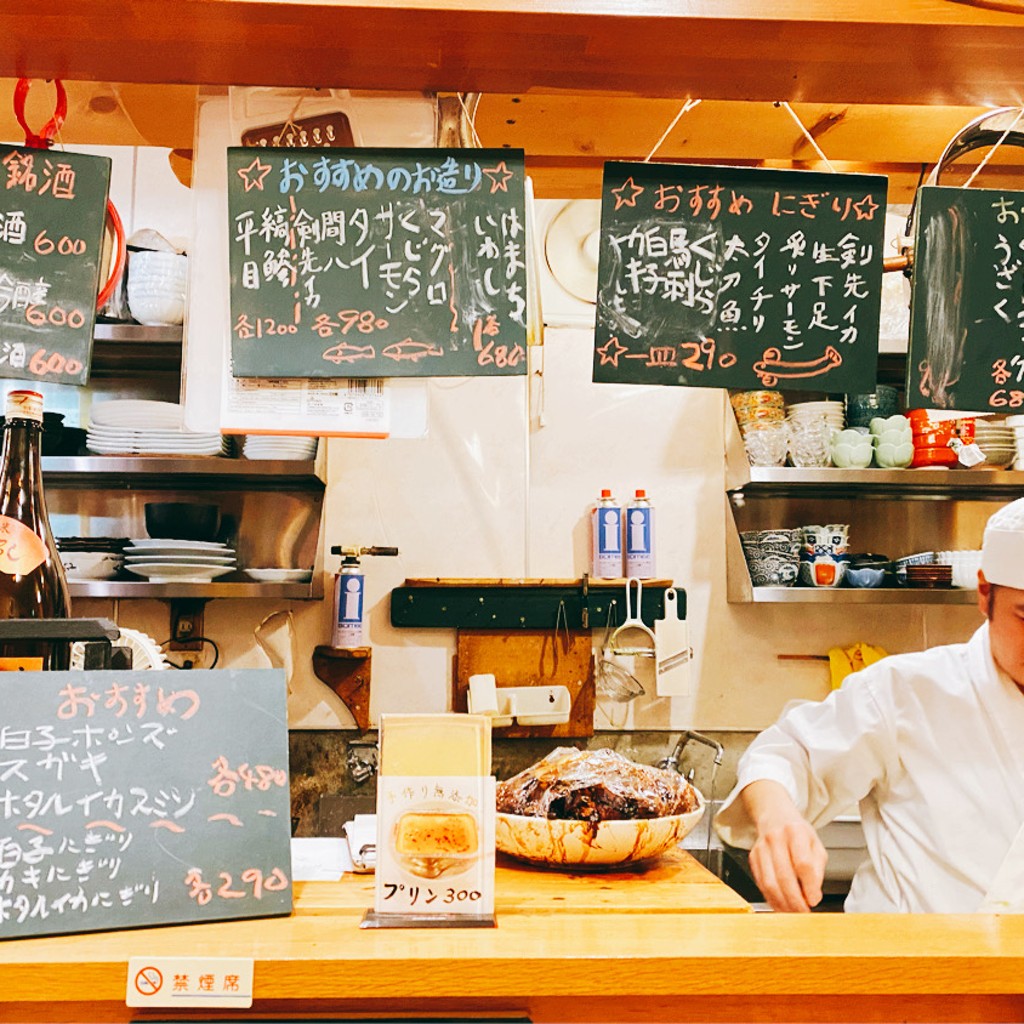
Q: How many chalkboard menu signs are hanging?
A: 4